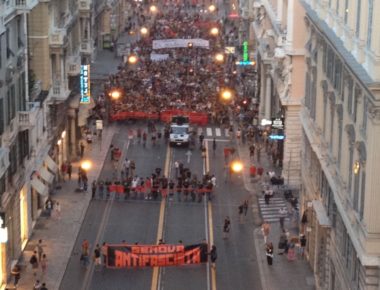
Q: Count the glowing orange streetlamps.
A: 10